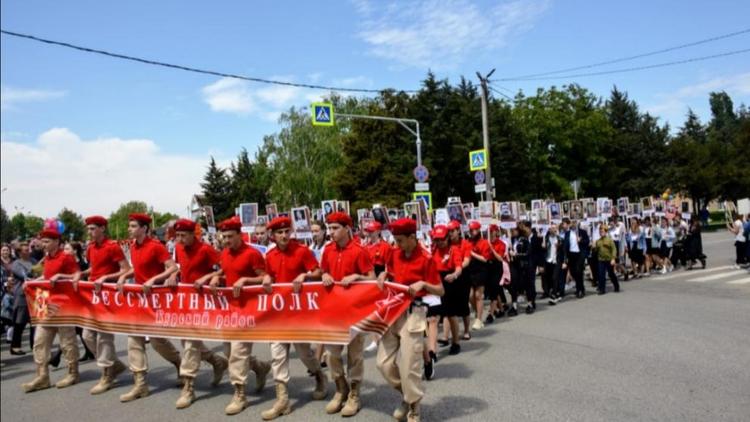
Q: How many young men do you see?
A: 8